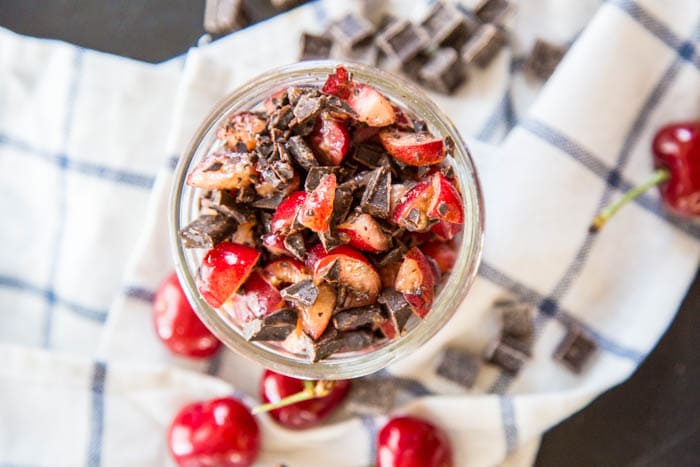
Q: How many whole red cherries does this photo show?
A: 5